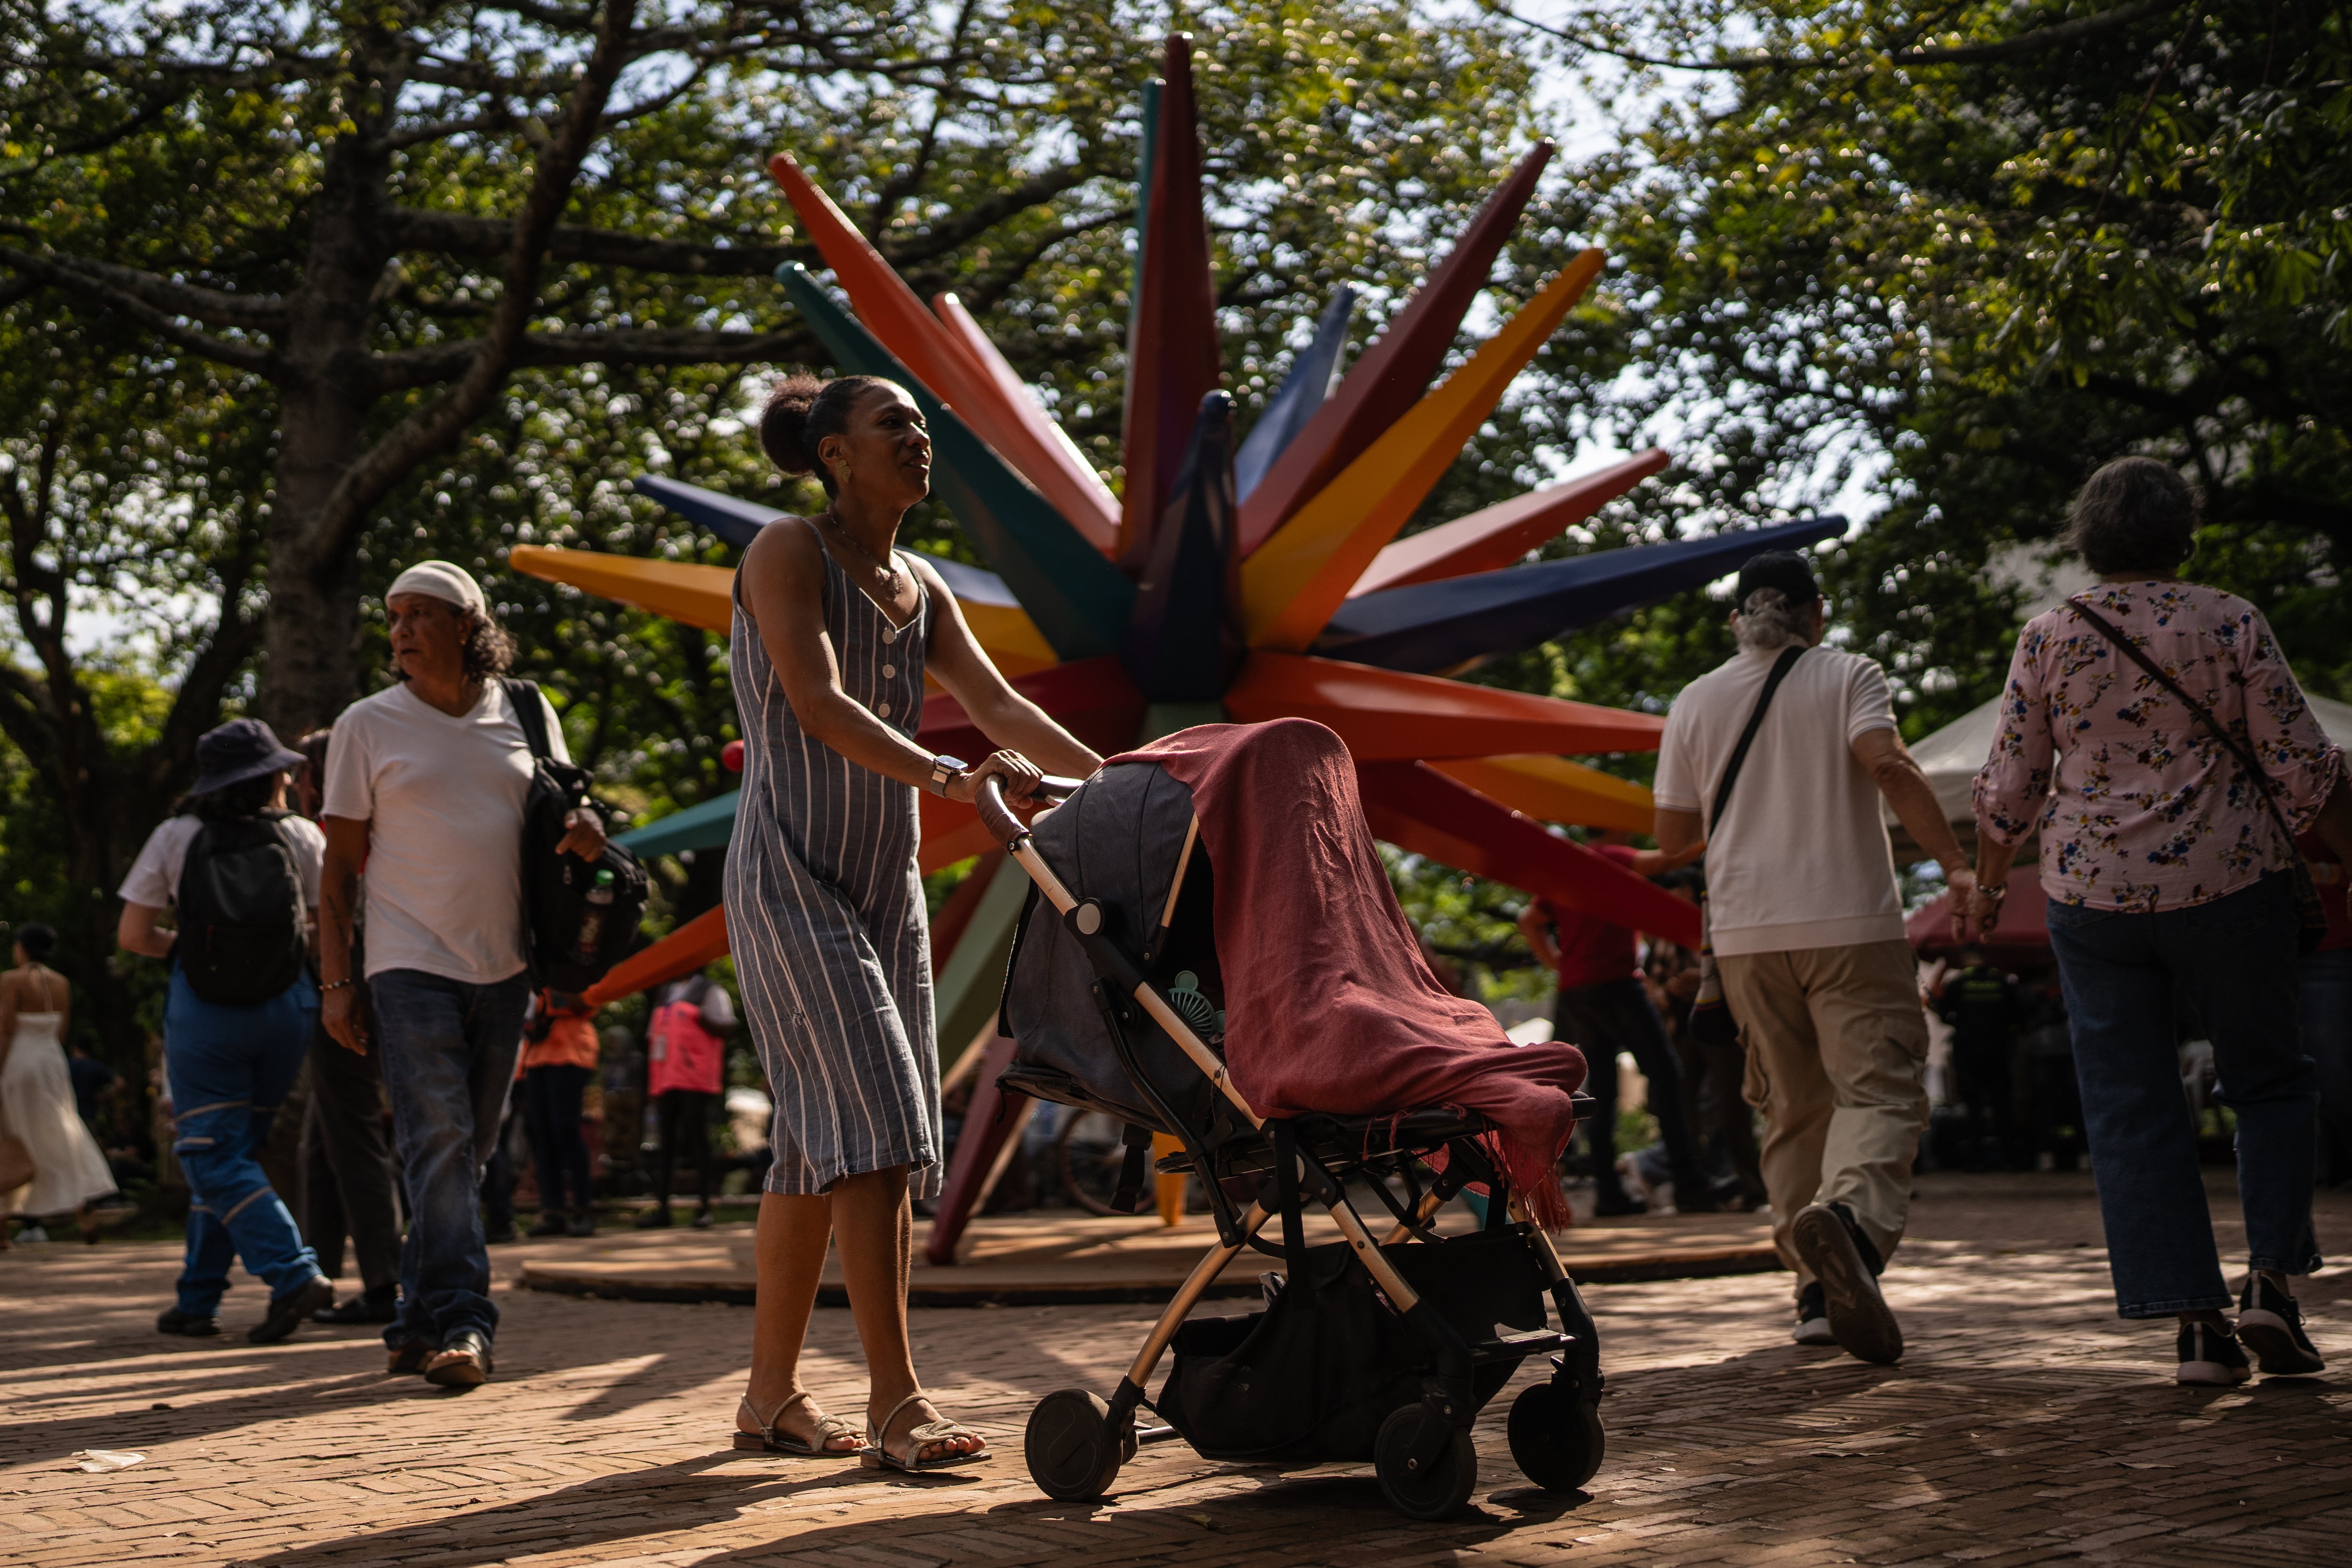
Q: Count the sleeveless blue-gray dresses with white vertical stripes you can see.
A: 1